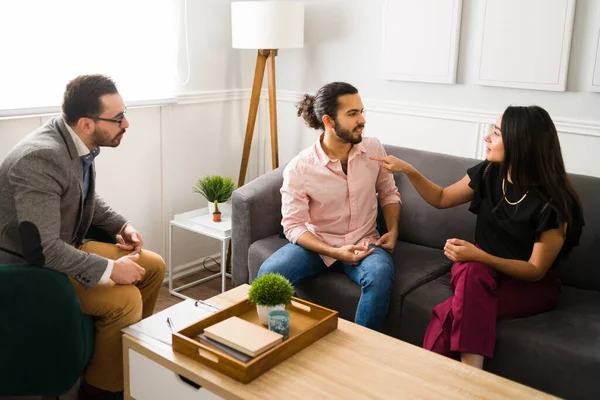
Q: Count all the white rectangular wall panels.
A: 3